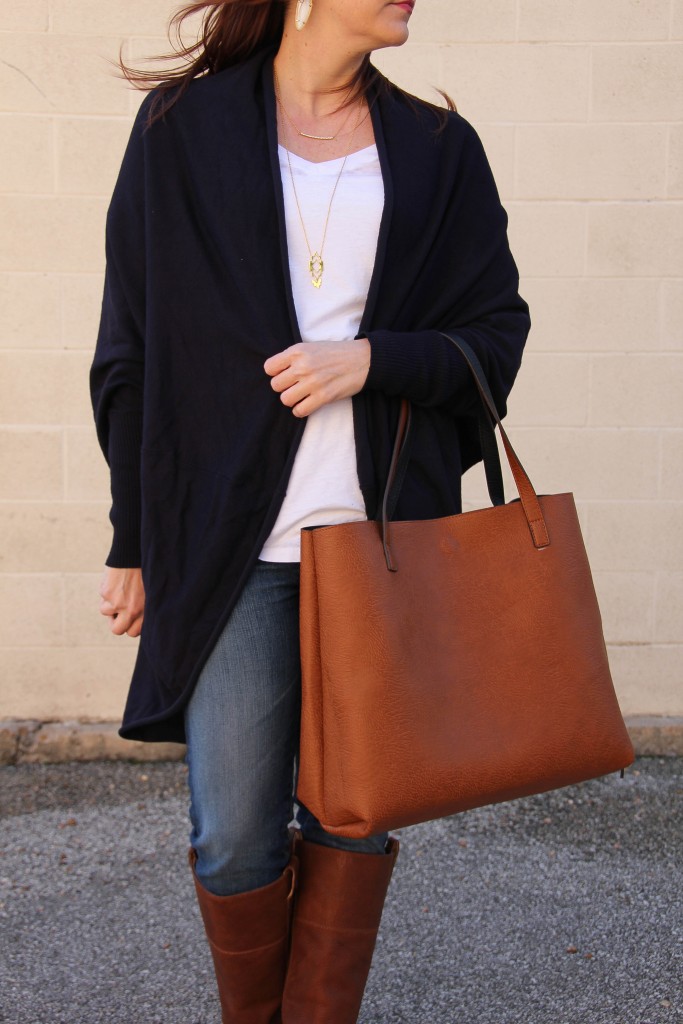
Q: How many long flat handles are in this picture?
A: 2